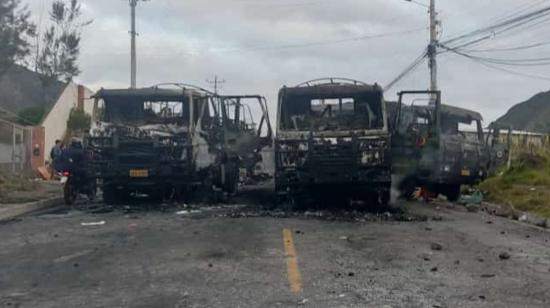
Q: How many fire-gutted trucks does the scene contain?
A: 3